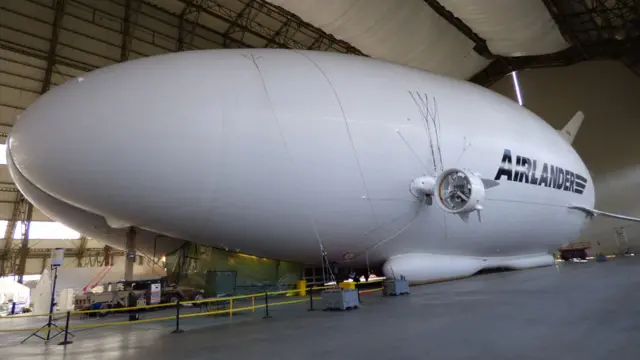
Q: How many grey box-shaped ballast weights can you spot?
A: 2